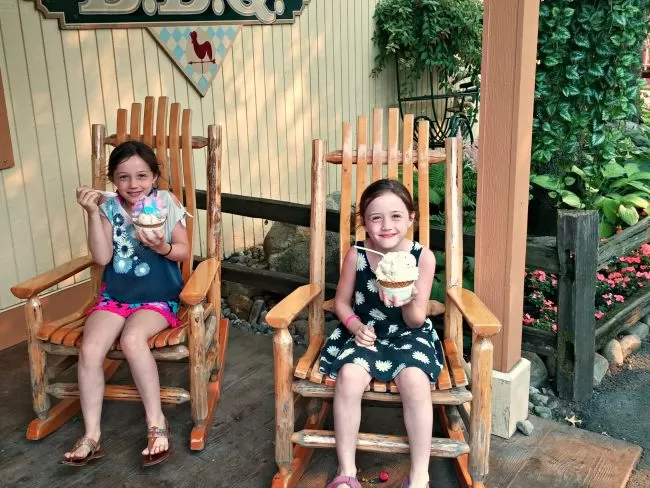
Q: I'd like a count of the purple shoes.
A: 2